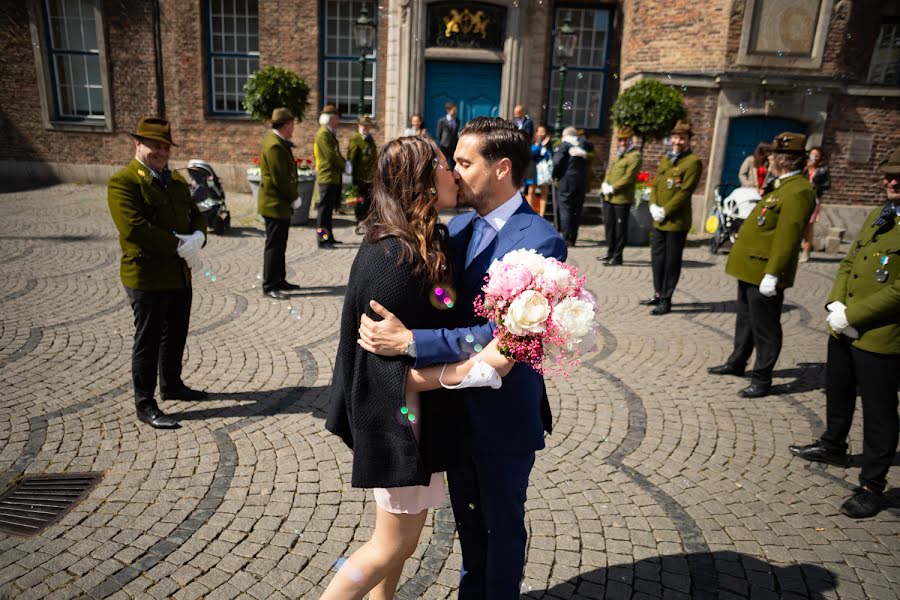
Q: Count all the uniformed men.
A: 8